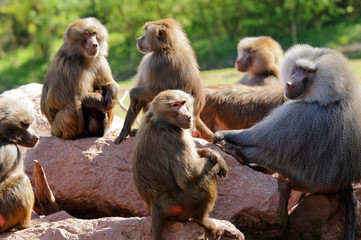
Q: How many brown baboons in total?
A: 5